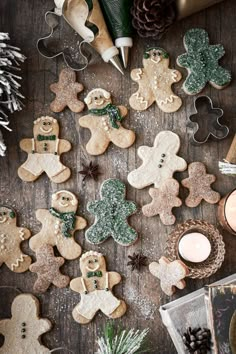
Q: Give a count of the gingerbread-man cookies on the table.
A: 15